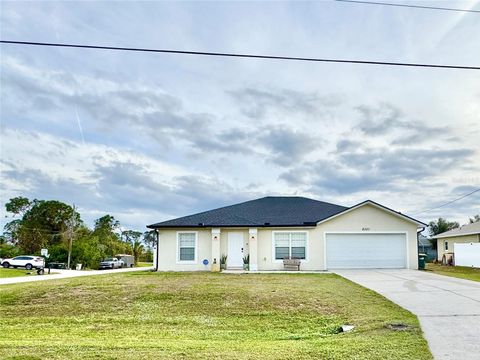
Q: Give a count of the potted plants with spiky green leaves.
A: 2